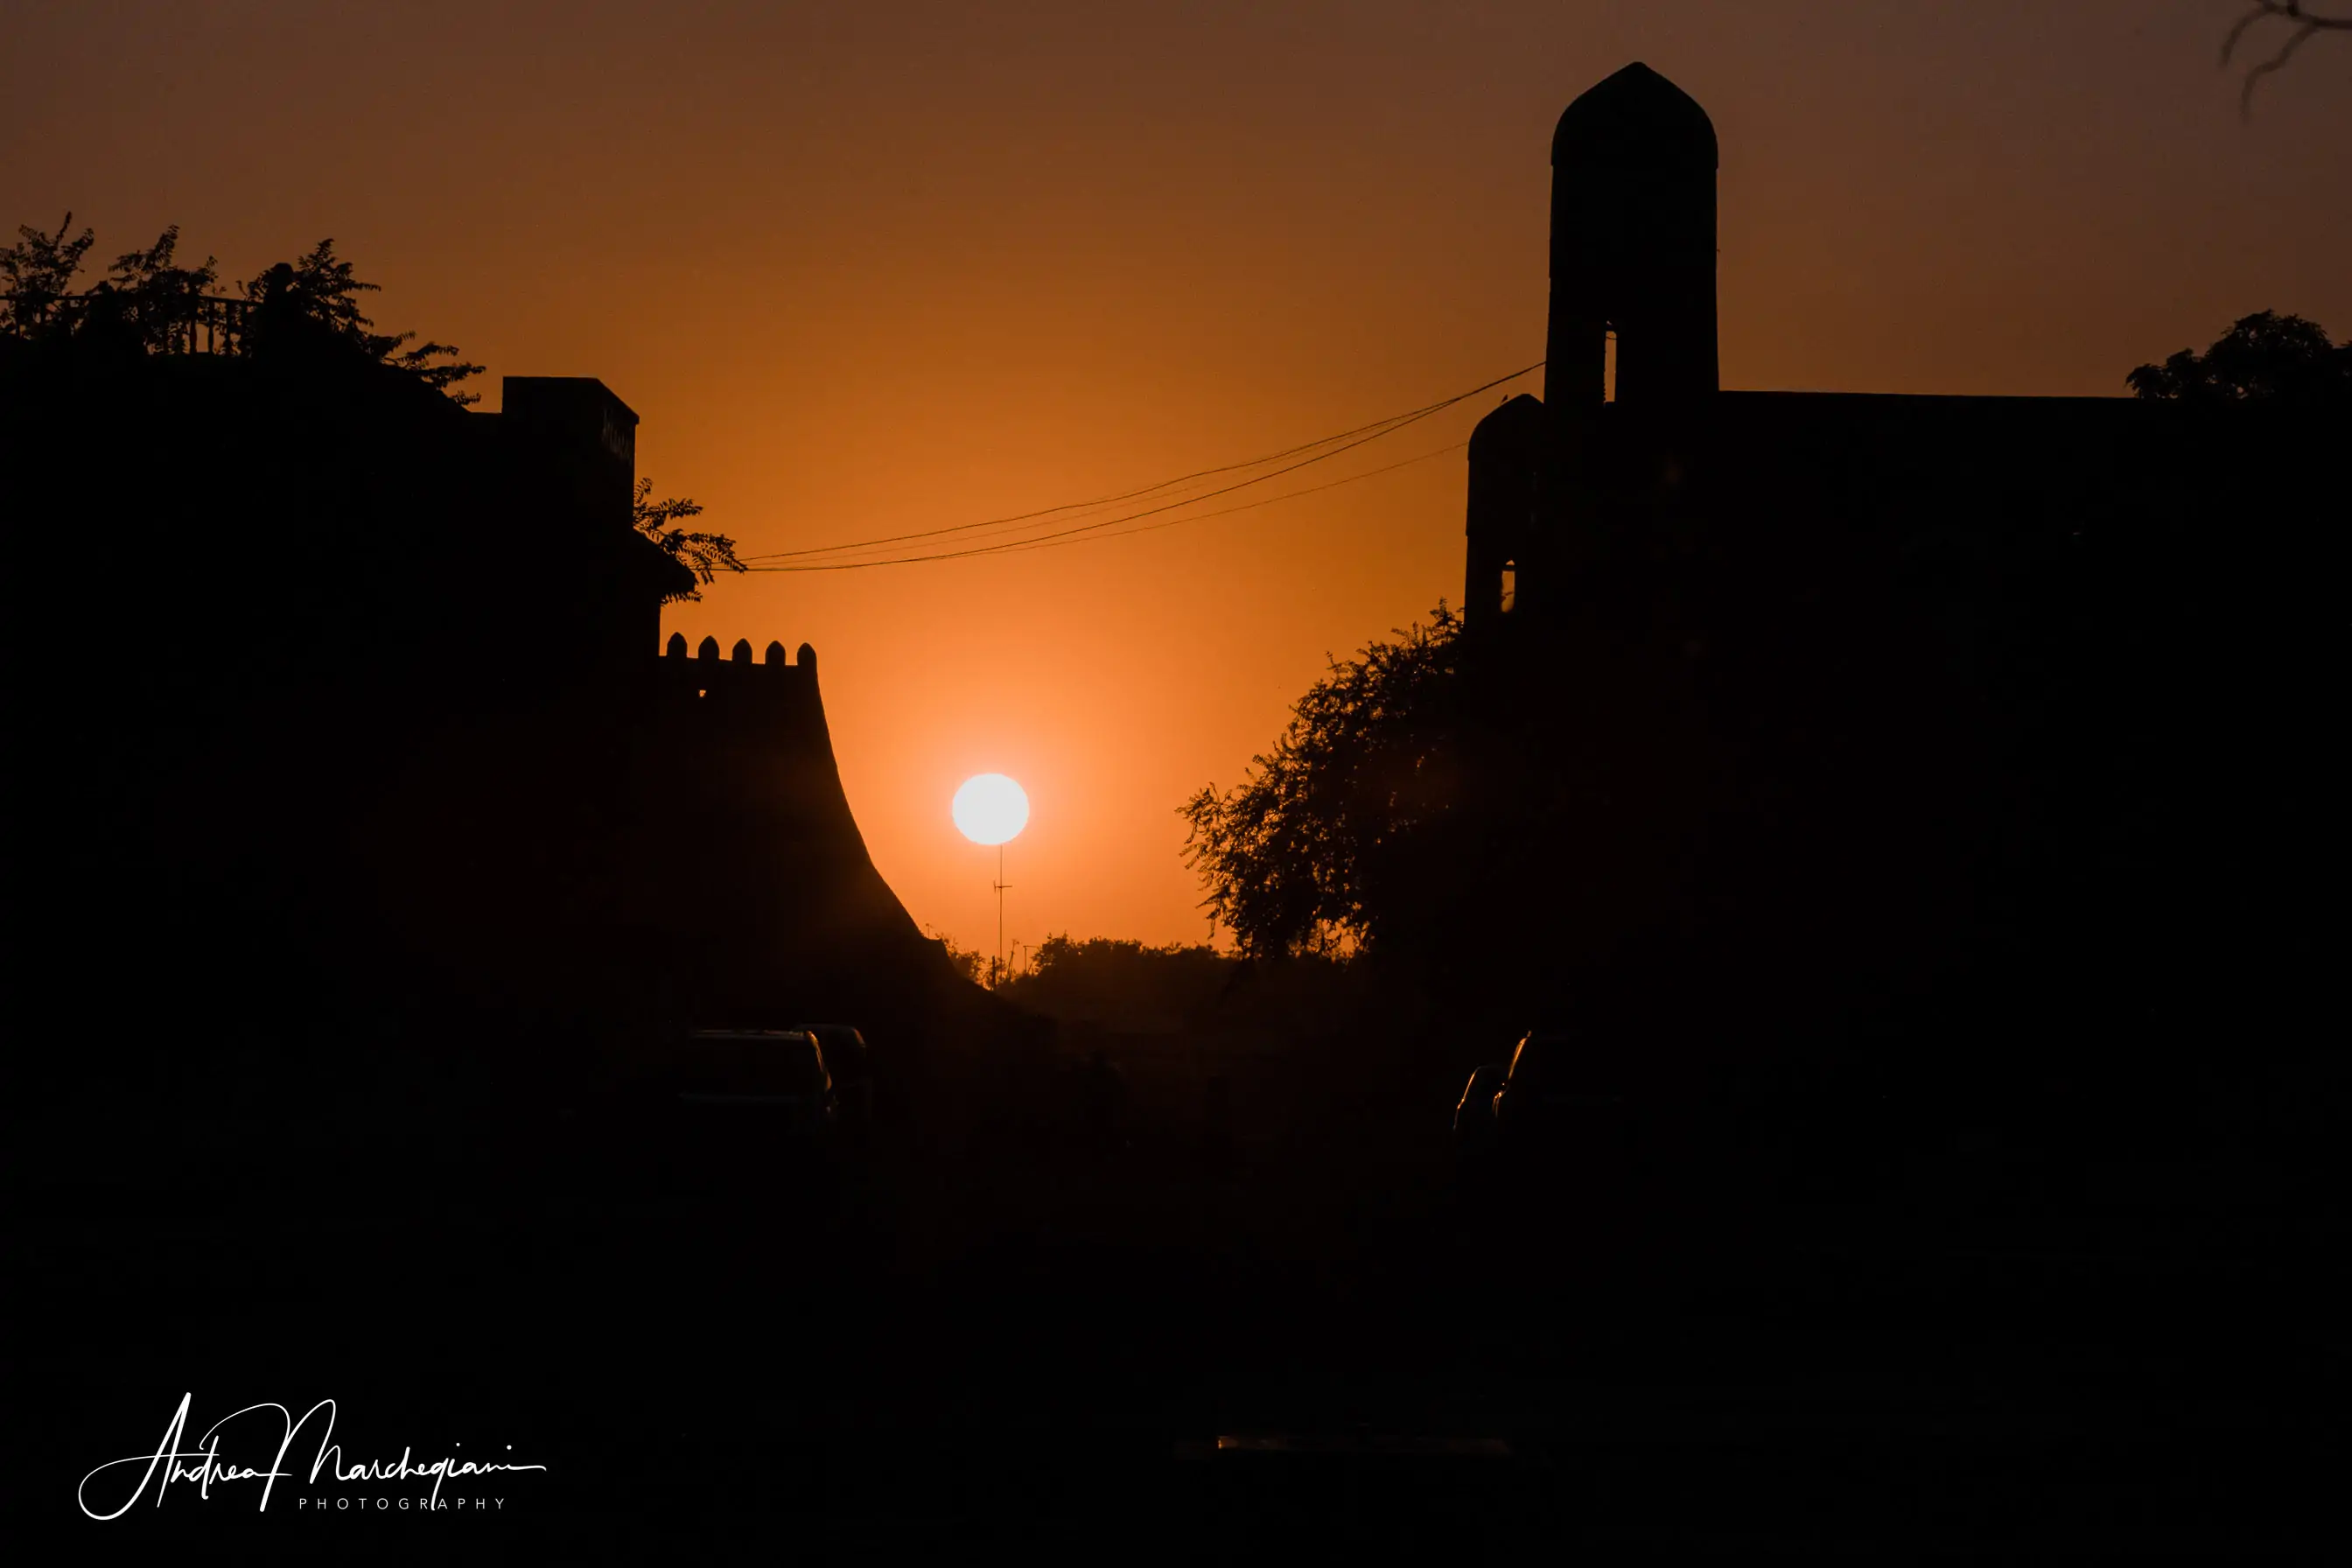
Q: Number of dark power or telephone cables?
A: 4